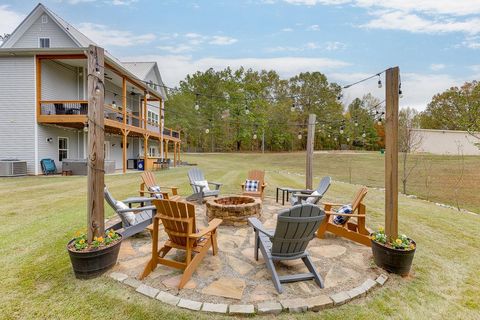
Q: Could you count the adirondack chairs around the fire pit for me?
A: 8